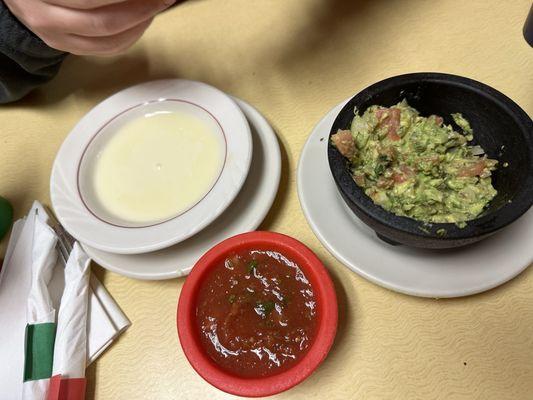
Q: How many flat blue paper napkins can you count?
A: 0